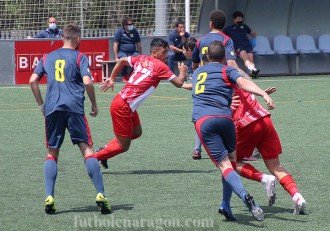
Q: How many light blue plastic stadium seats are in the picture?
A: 4